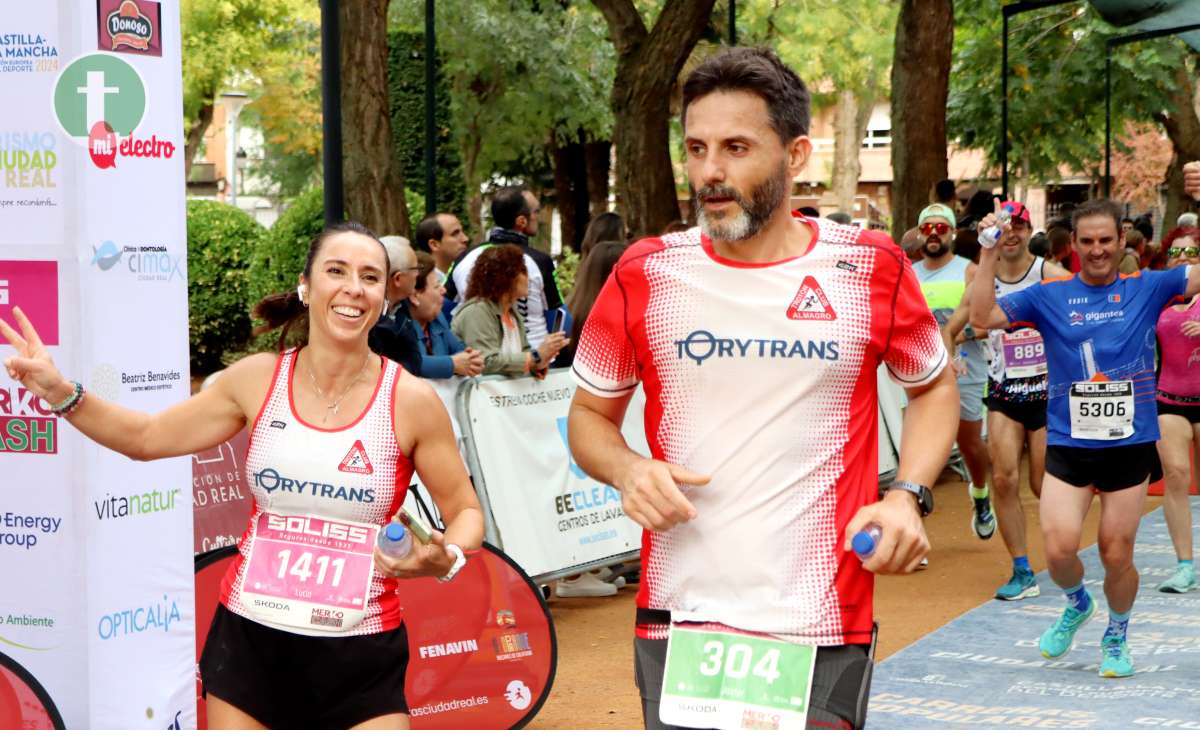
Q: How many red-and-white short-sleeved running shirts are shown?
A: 1